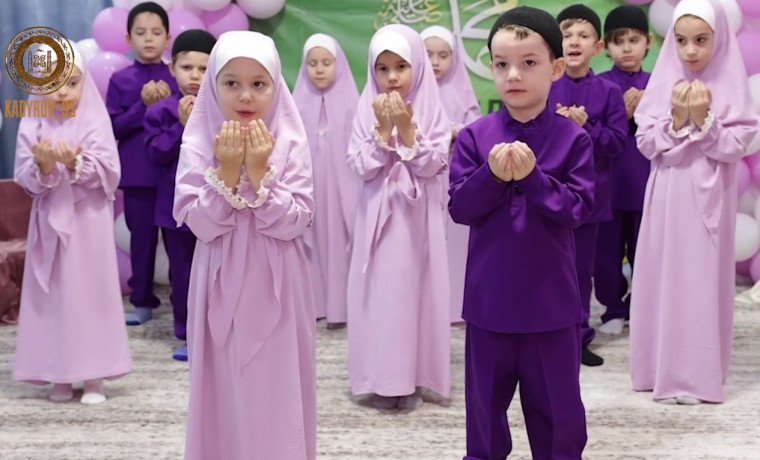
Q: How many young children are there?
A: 11